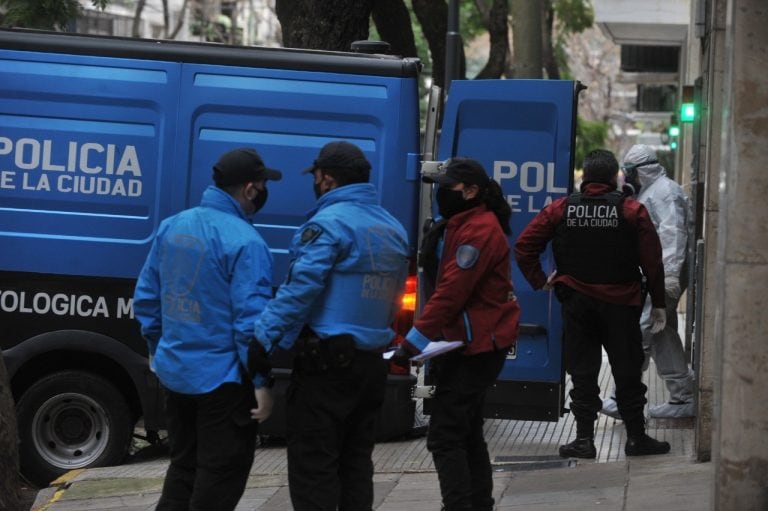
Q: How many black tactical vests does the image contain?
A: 1